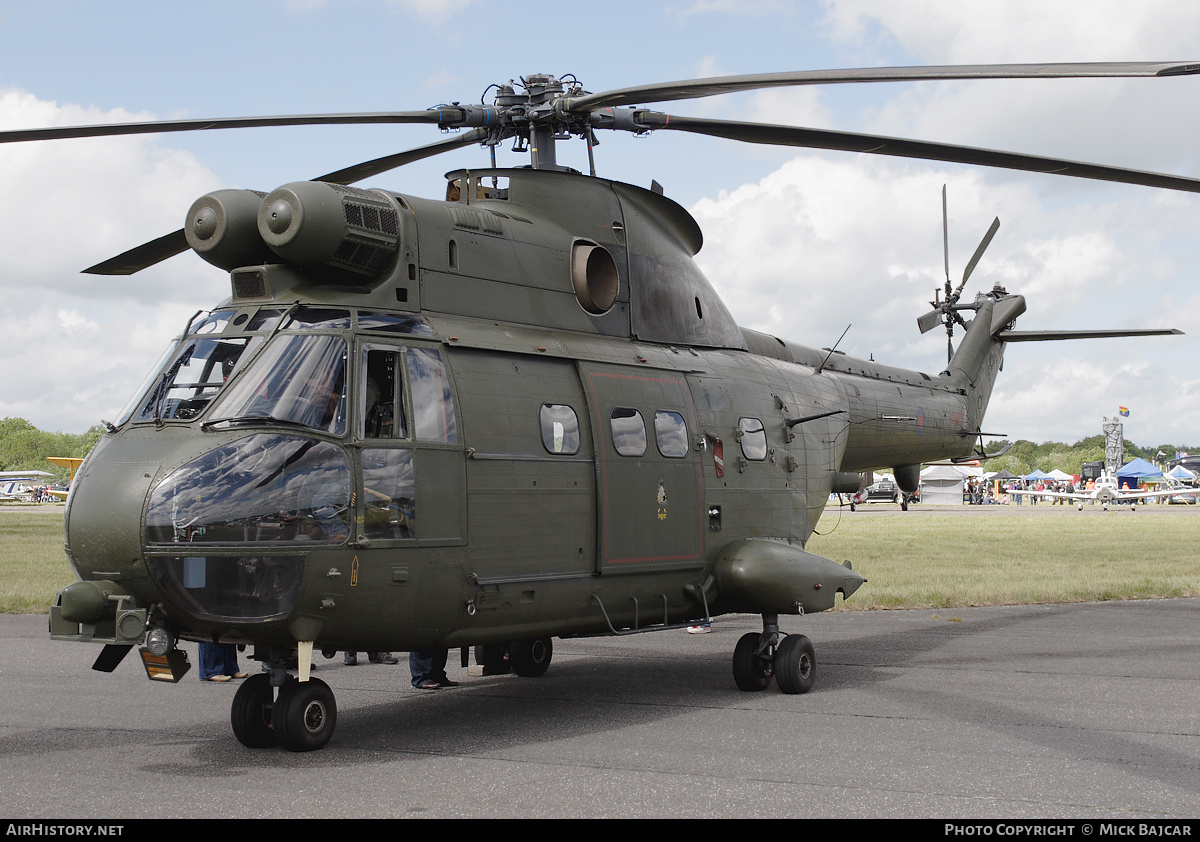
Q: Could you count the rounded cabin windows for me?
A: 4